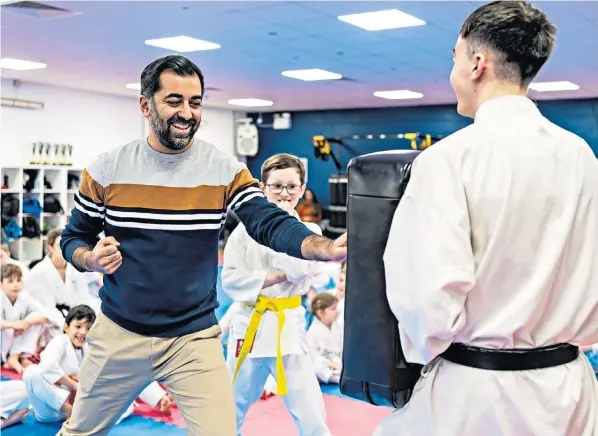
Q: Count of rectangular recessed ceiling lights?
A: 8